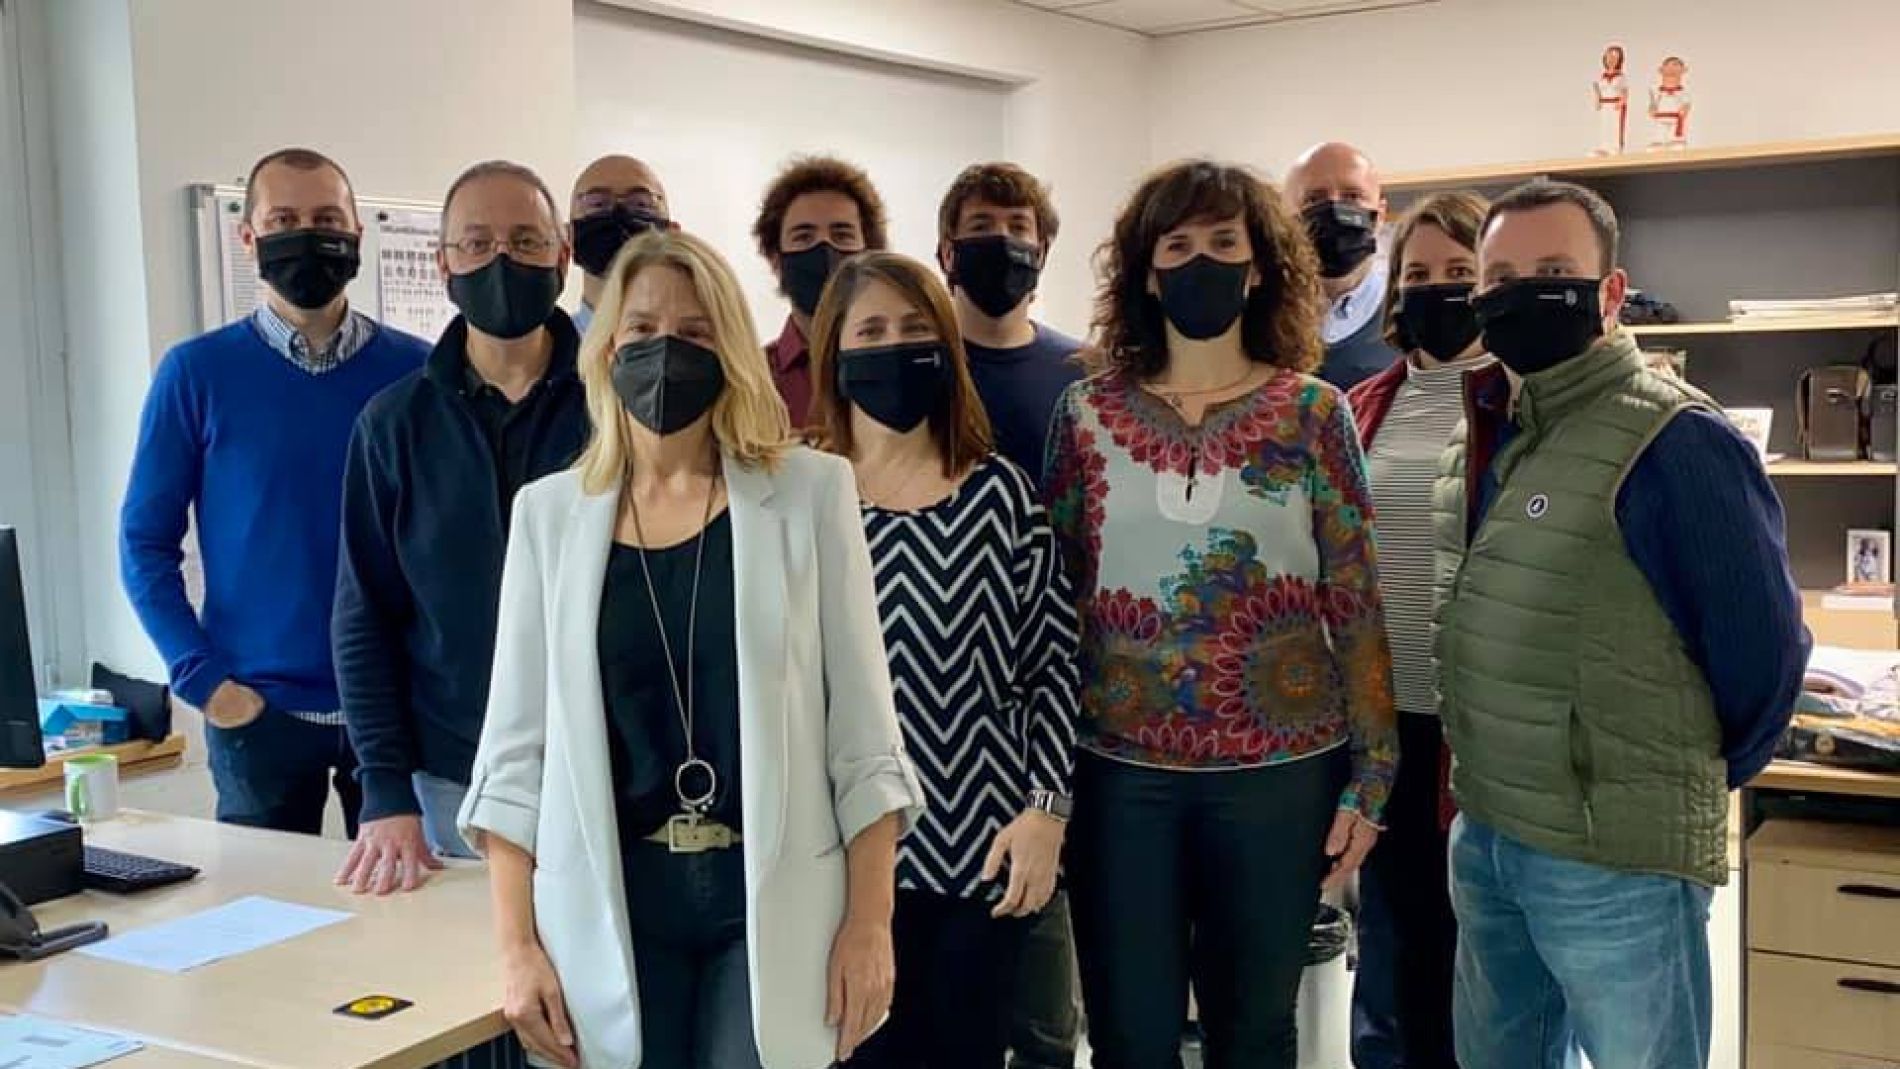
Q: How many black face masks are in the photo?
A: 11